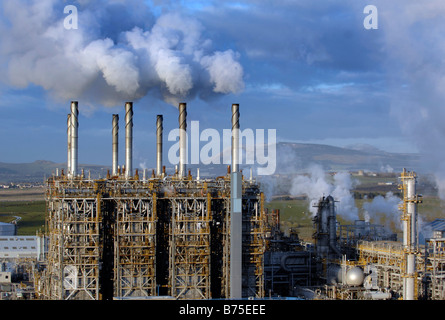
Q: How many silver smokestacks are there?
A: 7